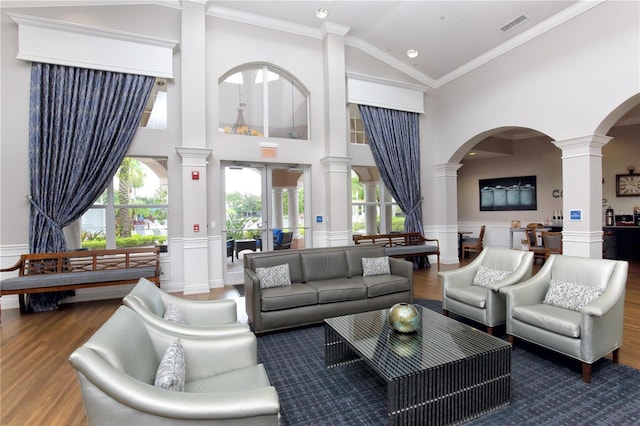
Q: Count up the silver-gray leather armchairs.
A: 4